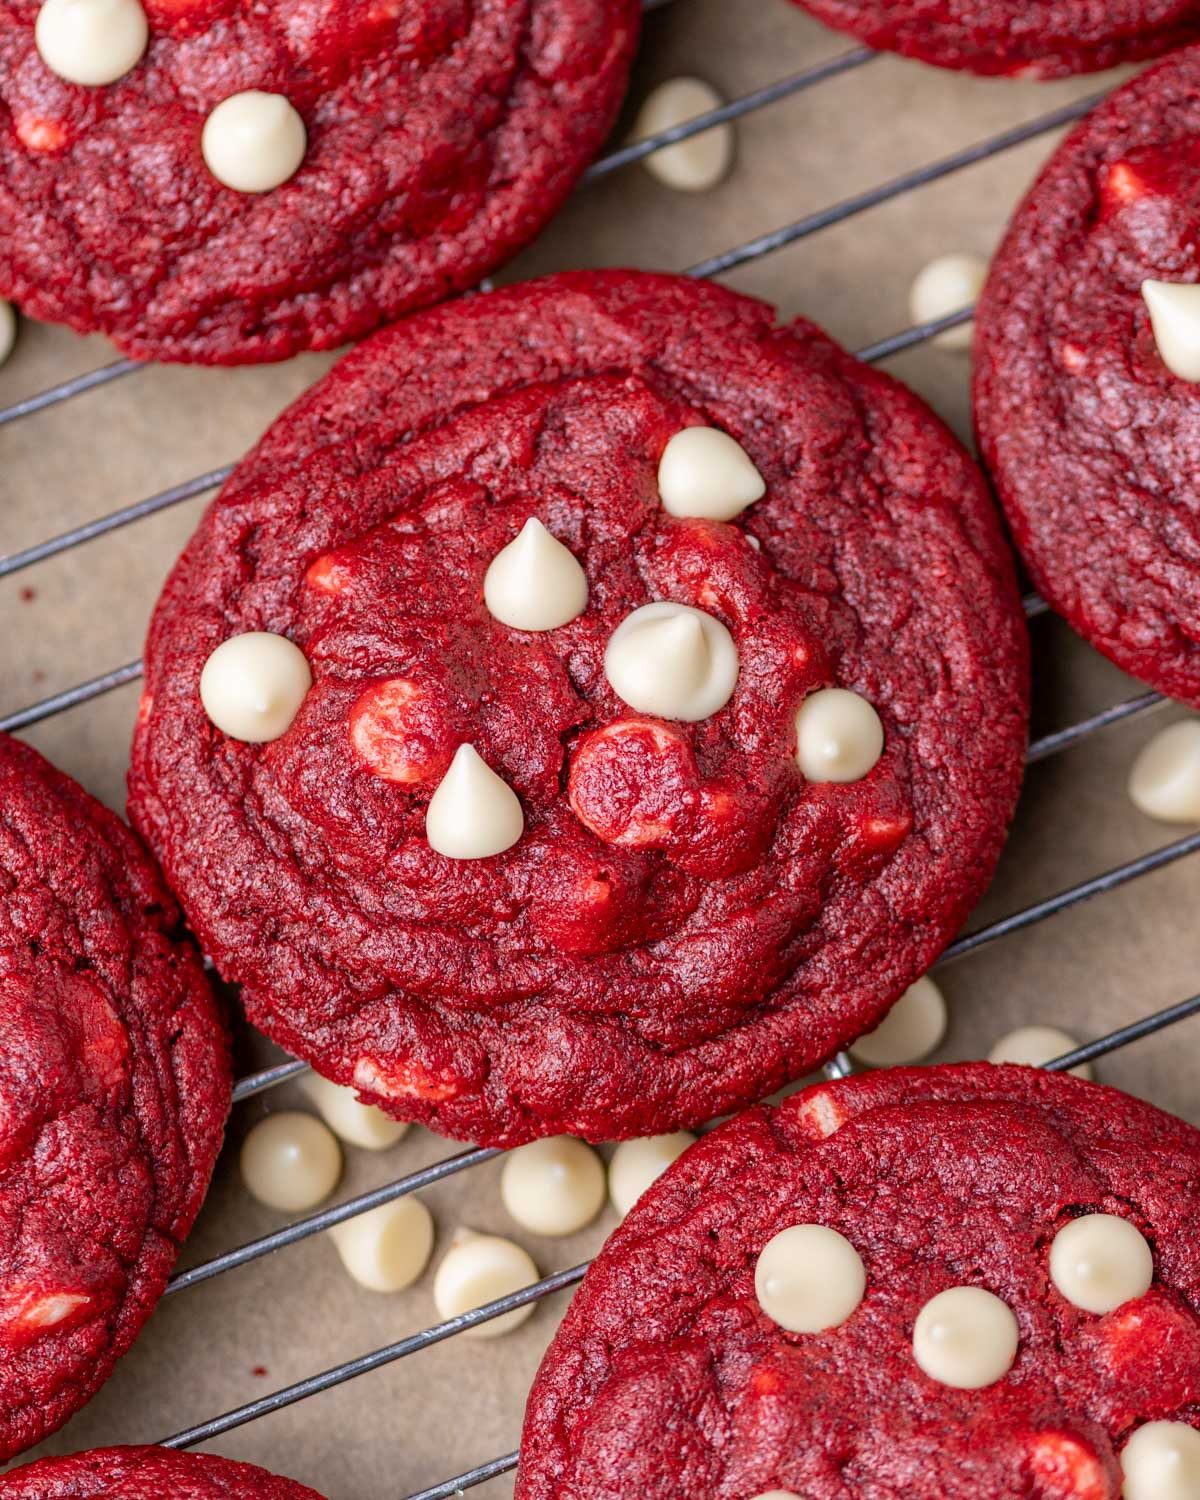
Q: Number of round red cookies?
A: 7